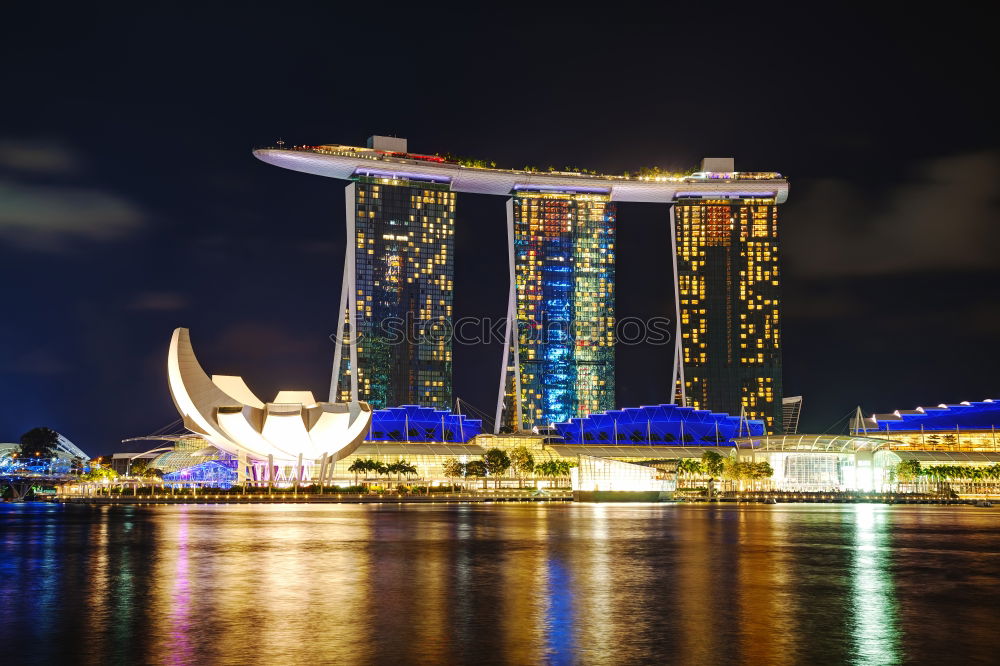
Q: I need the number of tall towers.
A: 3